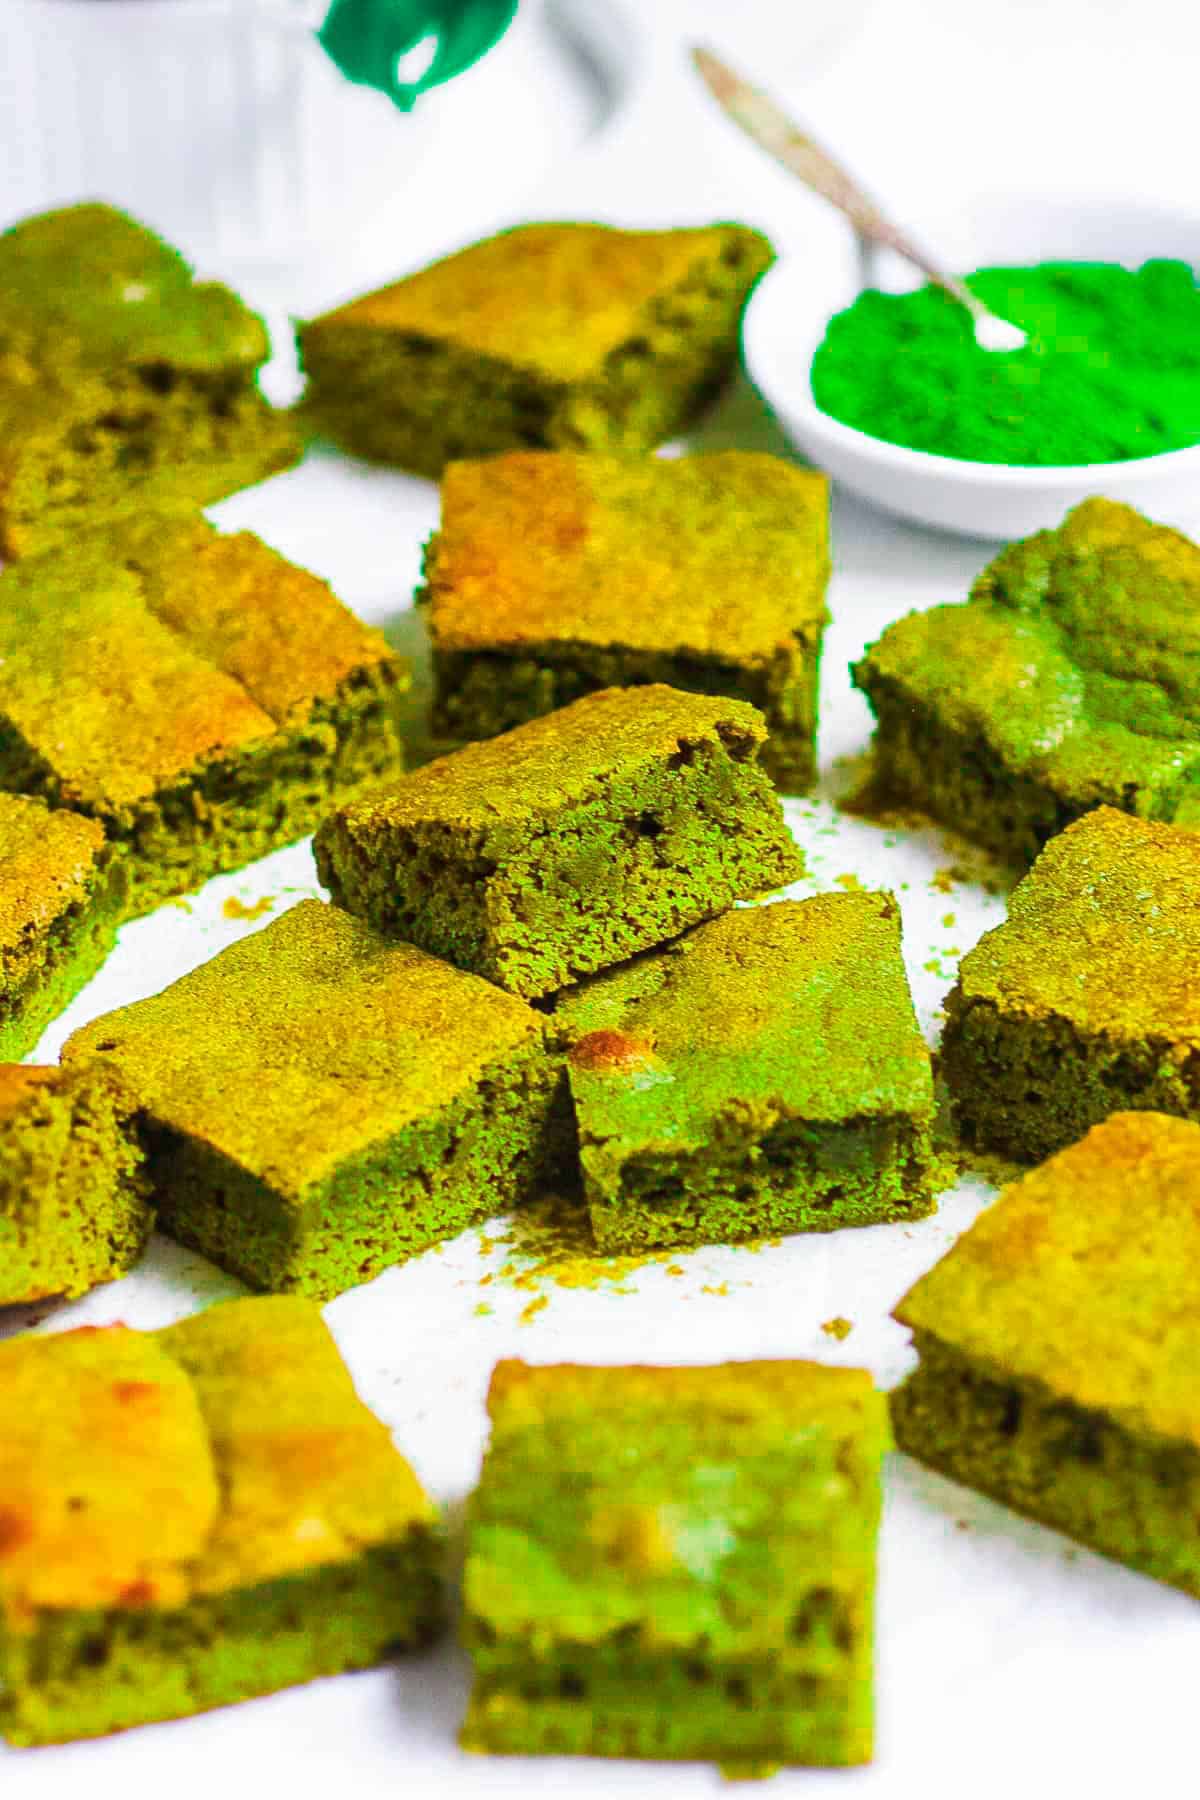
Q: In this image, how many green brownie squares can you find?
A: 14